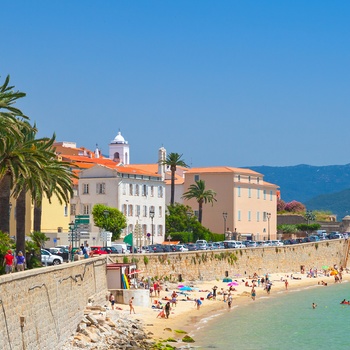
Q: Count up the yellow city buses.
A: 0